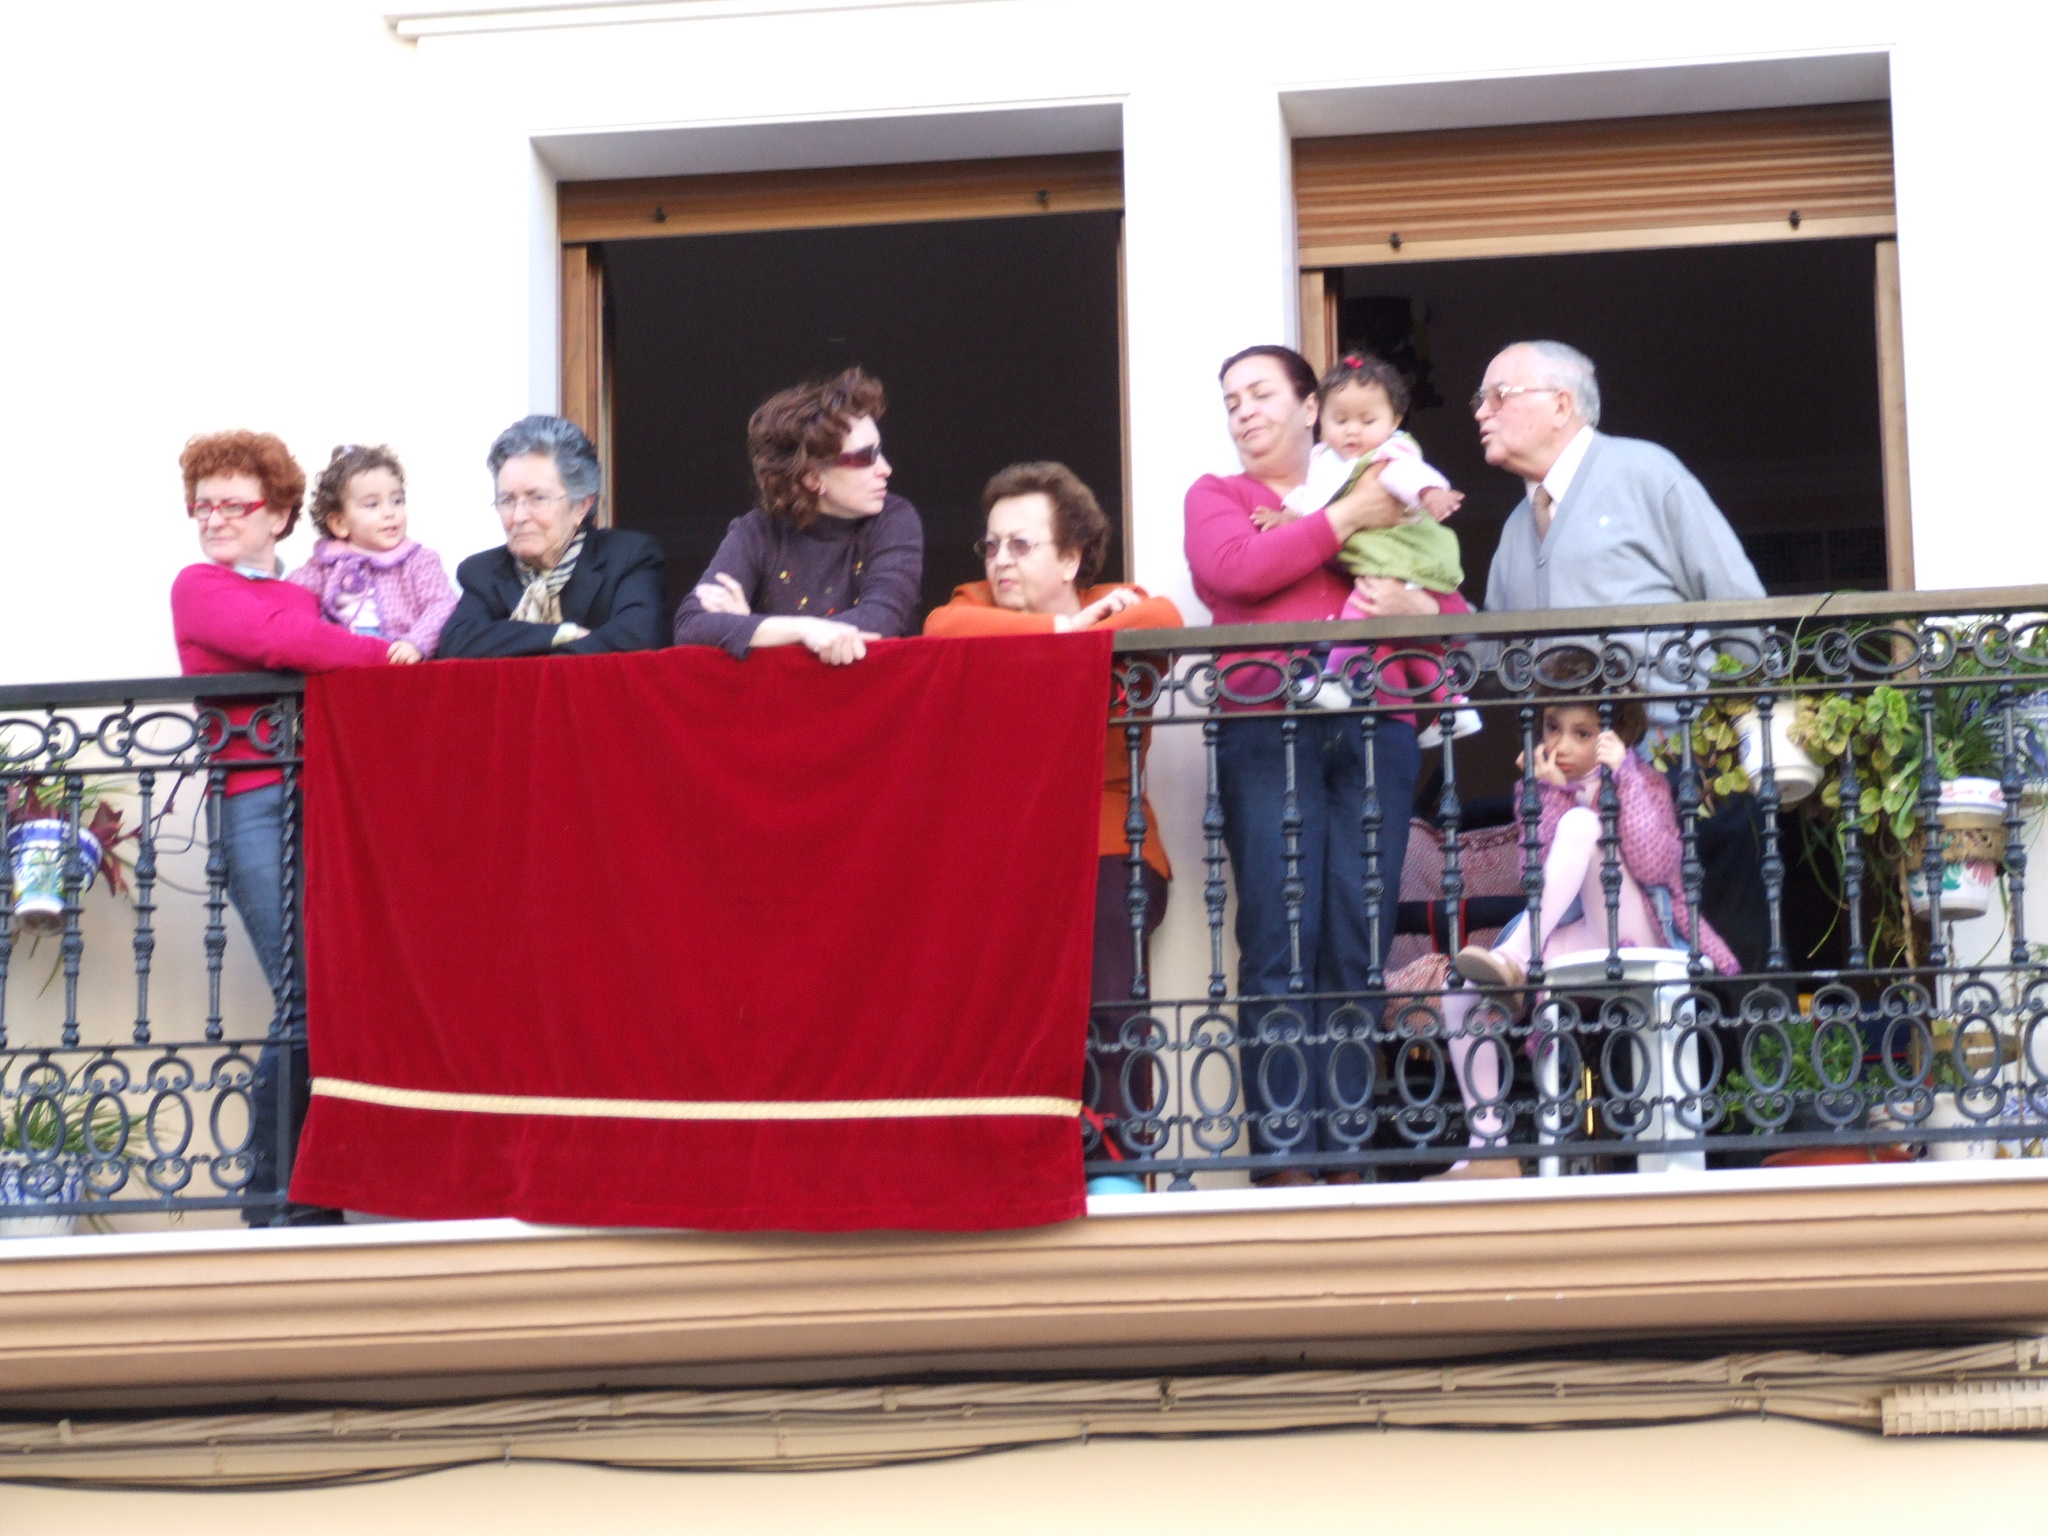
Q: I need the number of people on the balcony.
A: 9